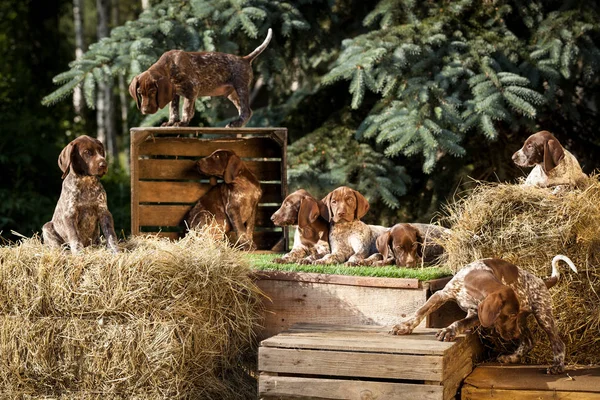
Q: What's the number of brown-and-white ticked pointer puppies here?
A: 8